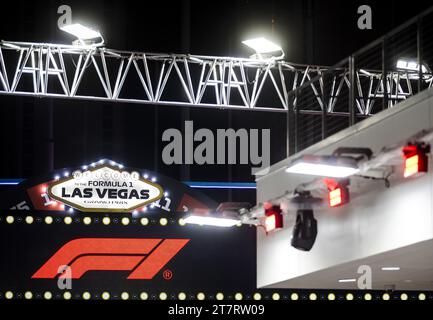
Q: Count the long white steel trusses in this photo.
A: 1